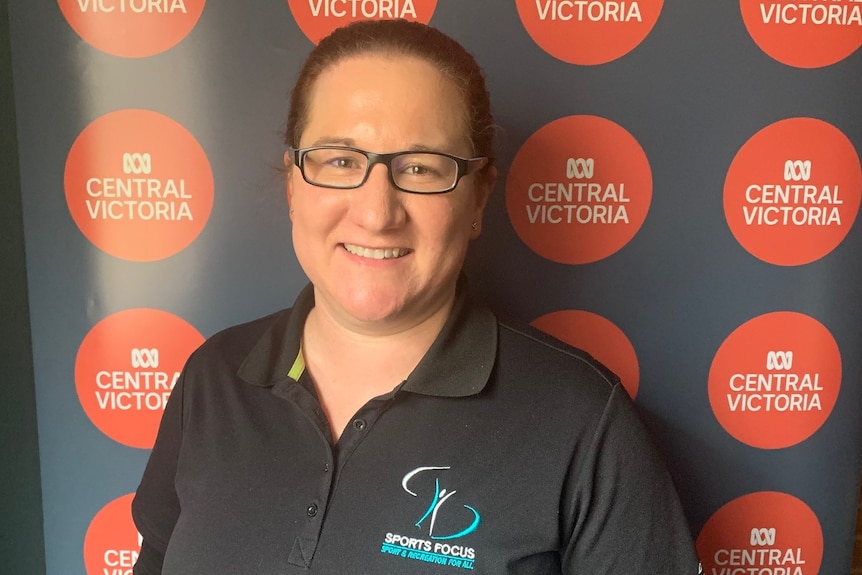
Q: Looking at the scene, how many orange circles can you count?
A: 12